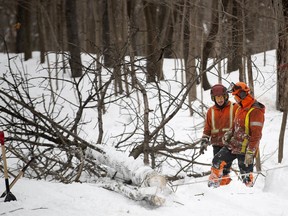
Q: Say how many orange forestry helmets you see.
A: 1